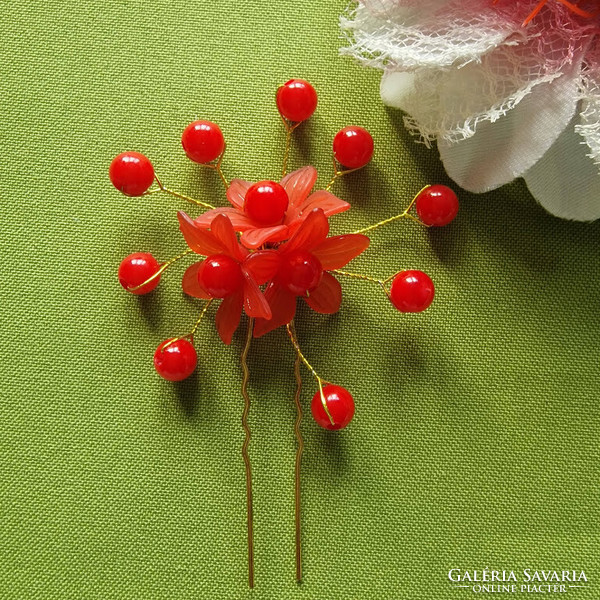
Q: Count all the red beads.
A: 12